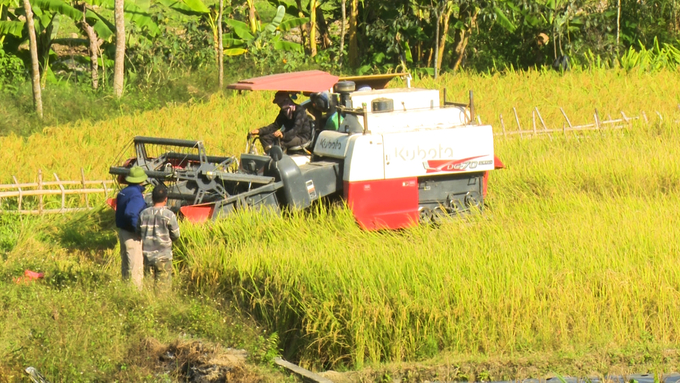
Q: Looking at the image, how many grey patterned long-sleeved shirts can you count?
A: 1